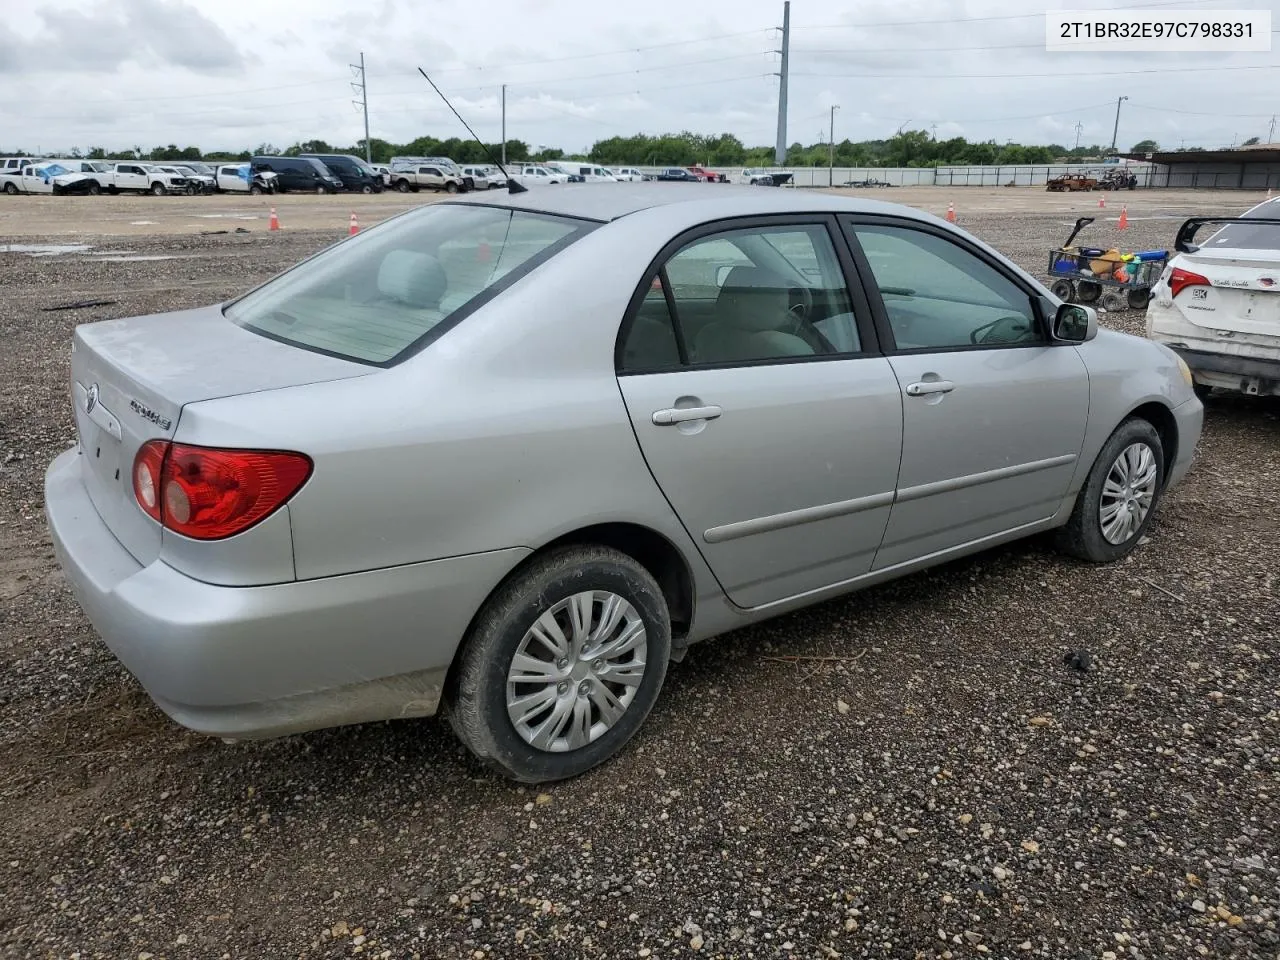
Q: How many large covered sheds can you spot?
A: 1